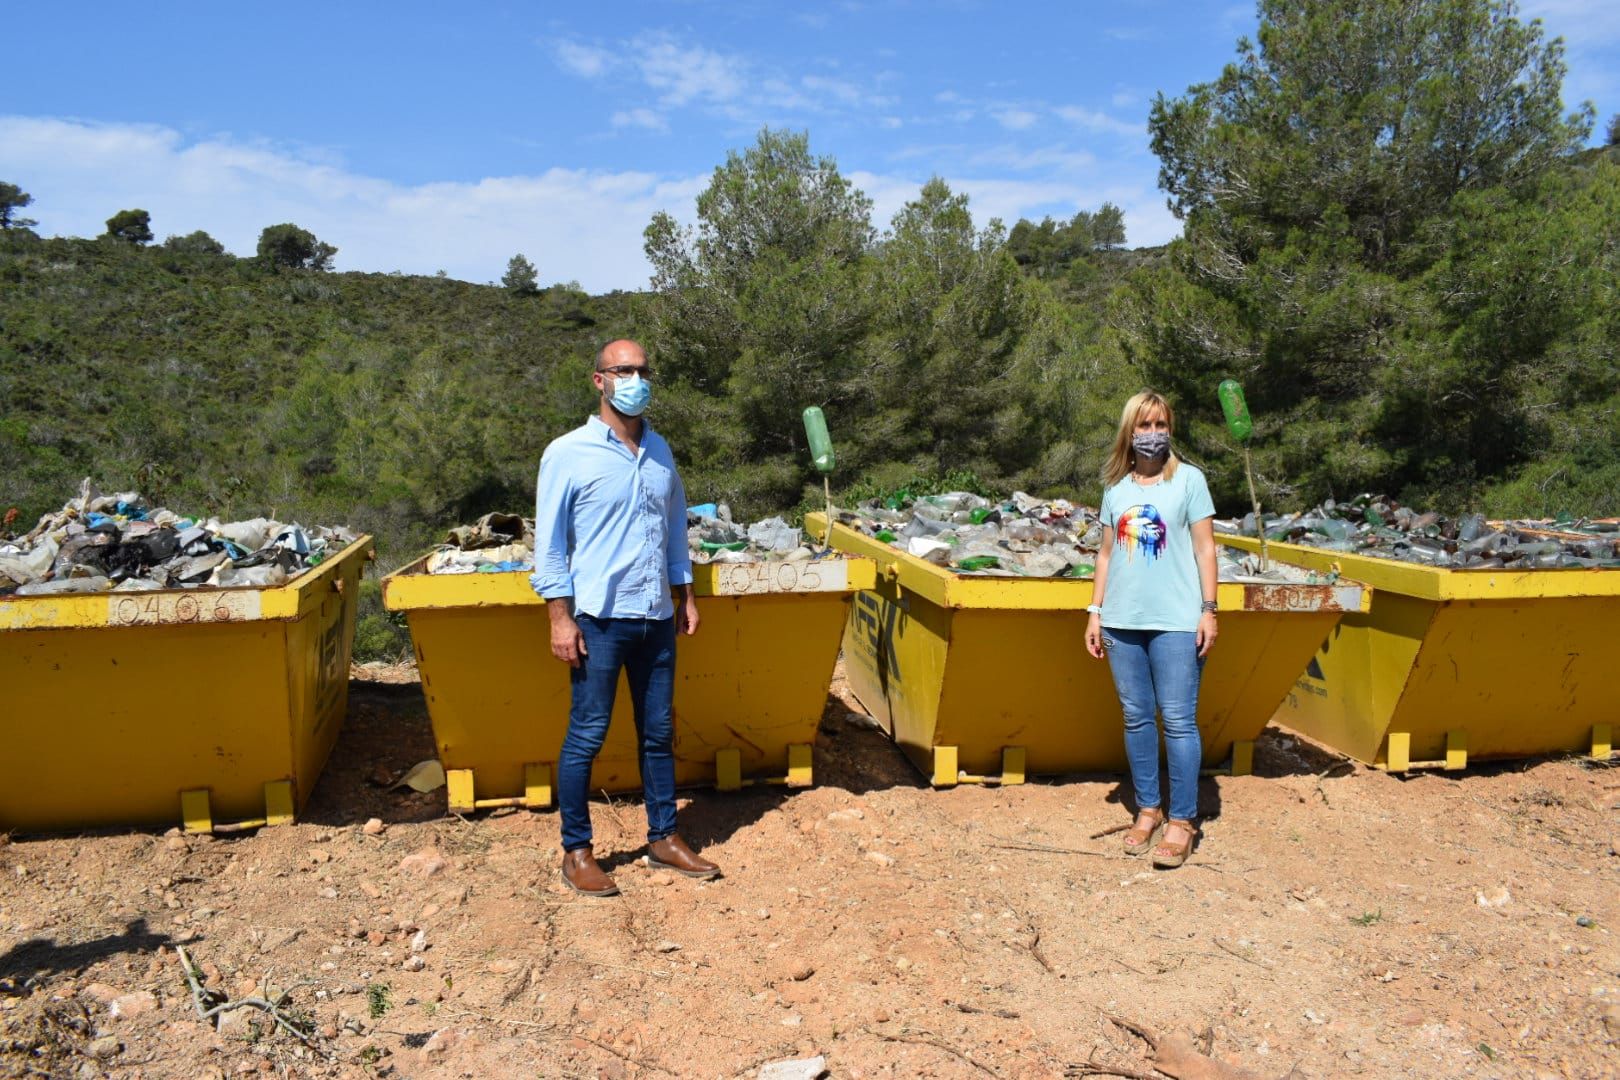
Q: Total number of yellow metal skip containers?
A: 4